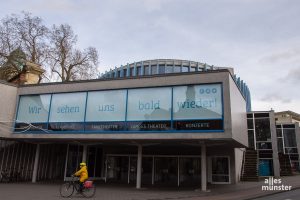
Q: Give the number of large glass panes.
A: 5